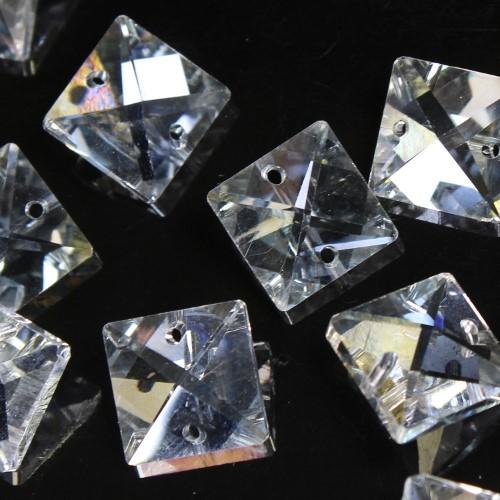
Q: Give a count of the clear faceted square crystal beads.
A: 9